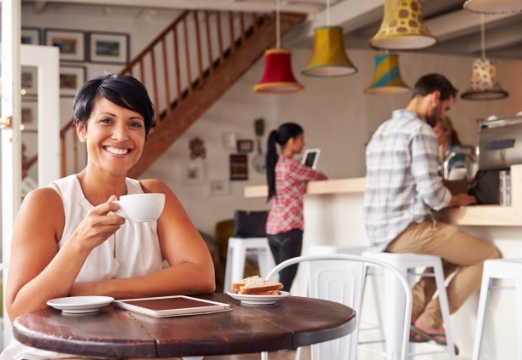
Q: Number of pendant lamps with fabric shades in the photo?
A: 6